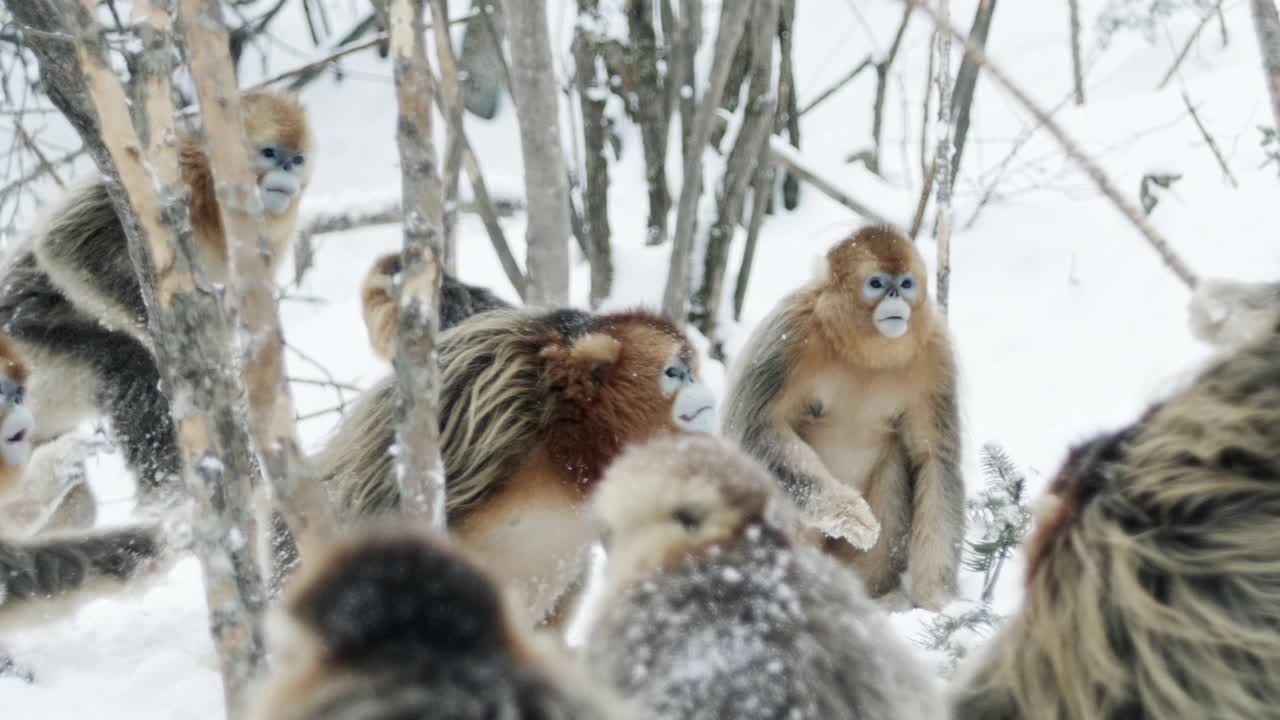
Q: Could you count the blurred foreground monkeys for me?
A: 3